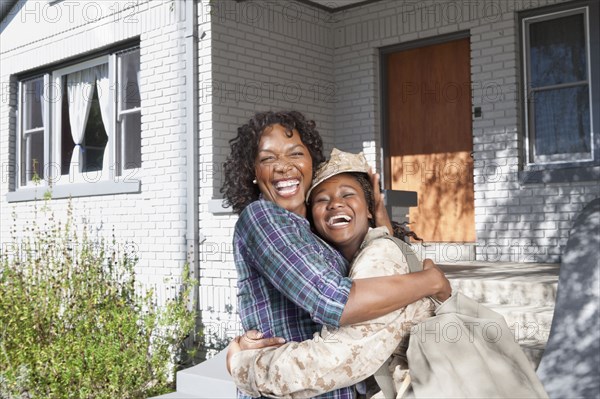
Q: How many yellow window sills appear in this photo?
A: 0